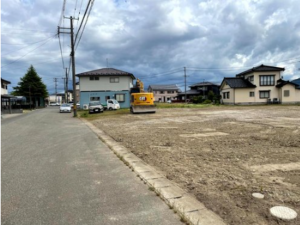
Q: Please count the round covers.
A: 2